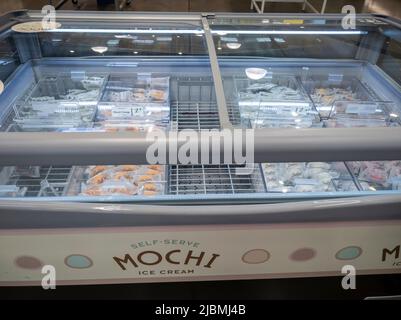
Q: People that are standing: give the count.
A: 0